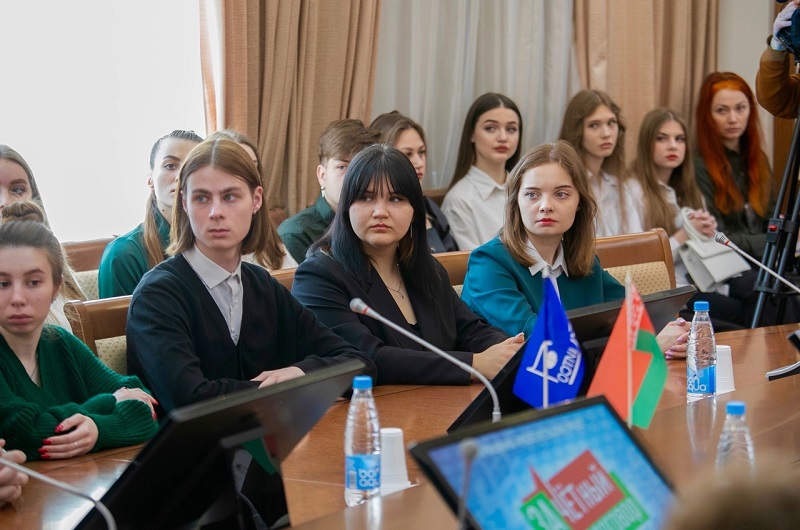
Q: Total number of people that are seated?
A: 13